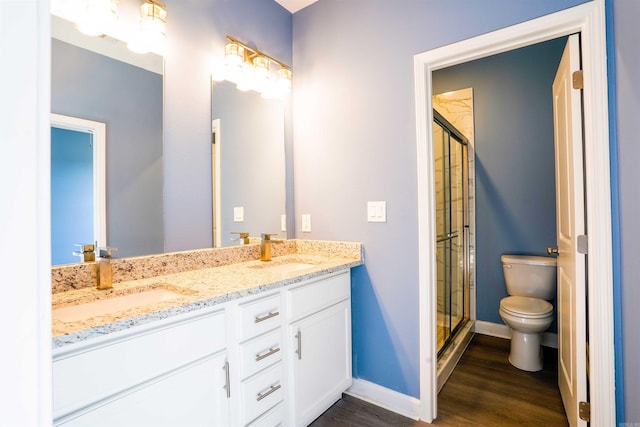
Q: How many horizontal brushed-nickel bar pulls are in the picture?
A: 3